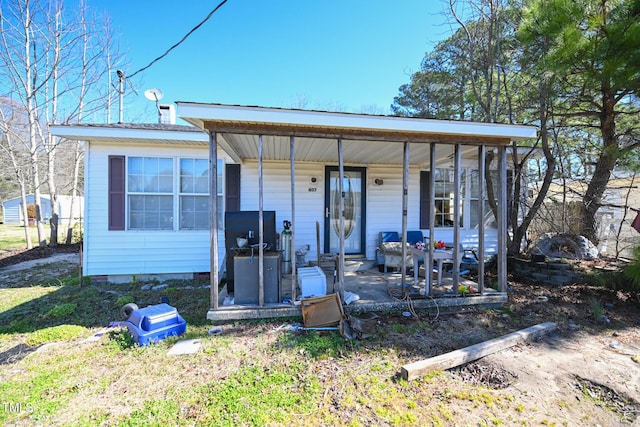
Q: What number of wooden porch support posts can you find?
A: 9